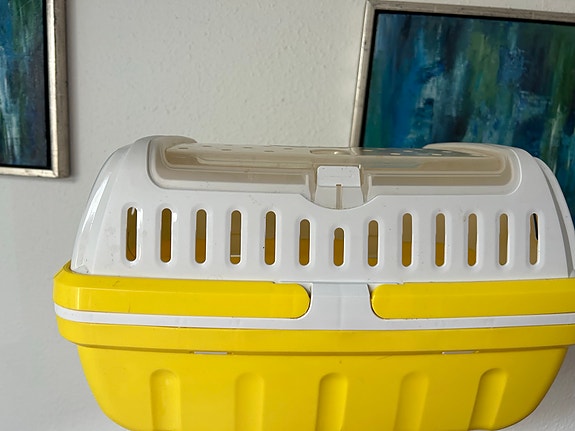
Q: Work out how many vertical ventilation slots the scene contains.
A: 13